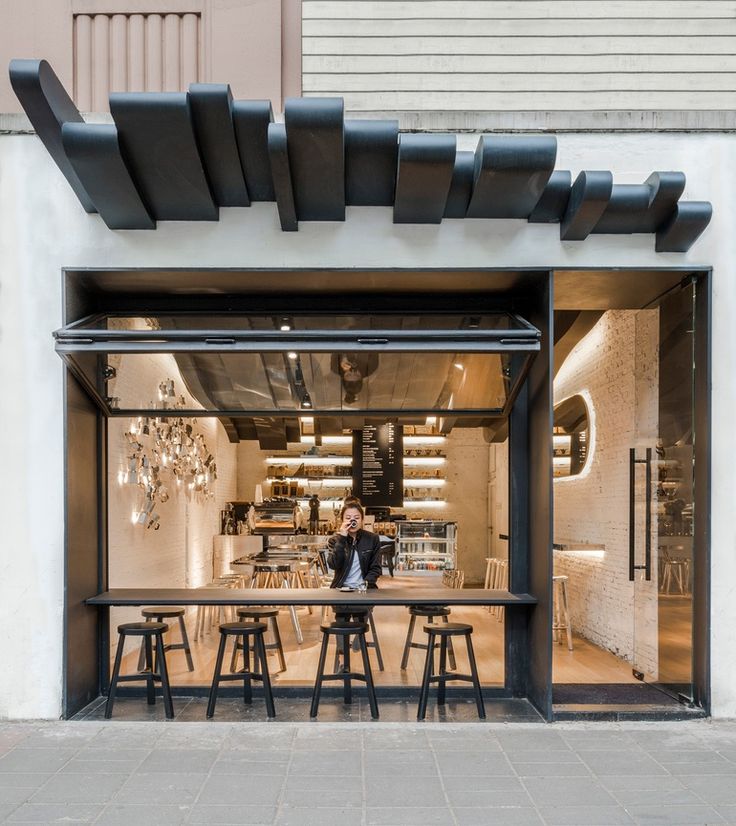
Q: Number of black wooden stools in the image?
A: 8